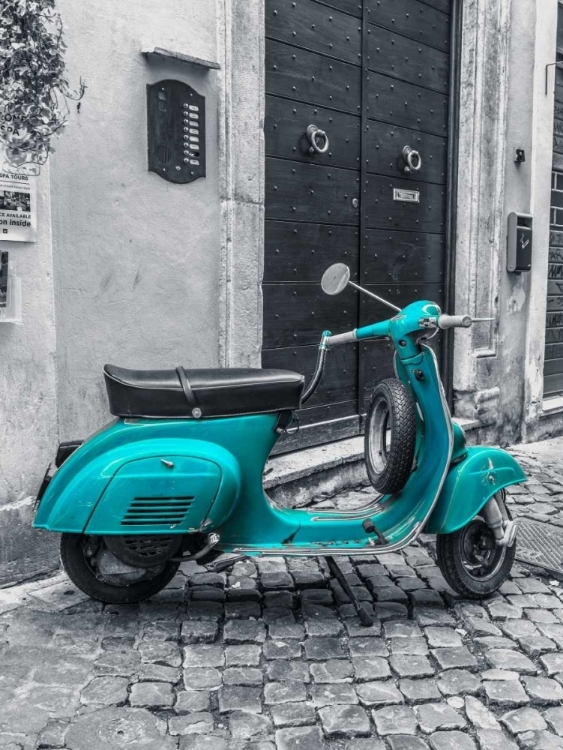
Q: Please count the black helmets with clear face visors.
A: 0